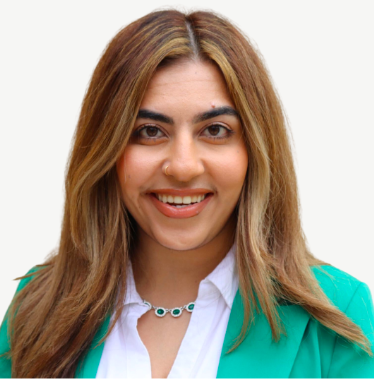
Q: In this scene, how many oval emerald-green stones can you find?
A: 3